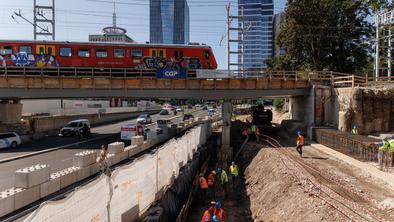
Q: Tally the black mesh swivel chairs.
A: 0